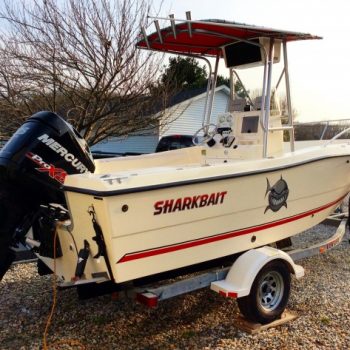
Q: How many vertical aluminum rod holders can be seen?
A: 4